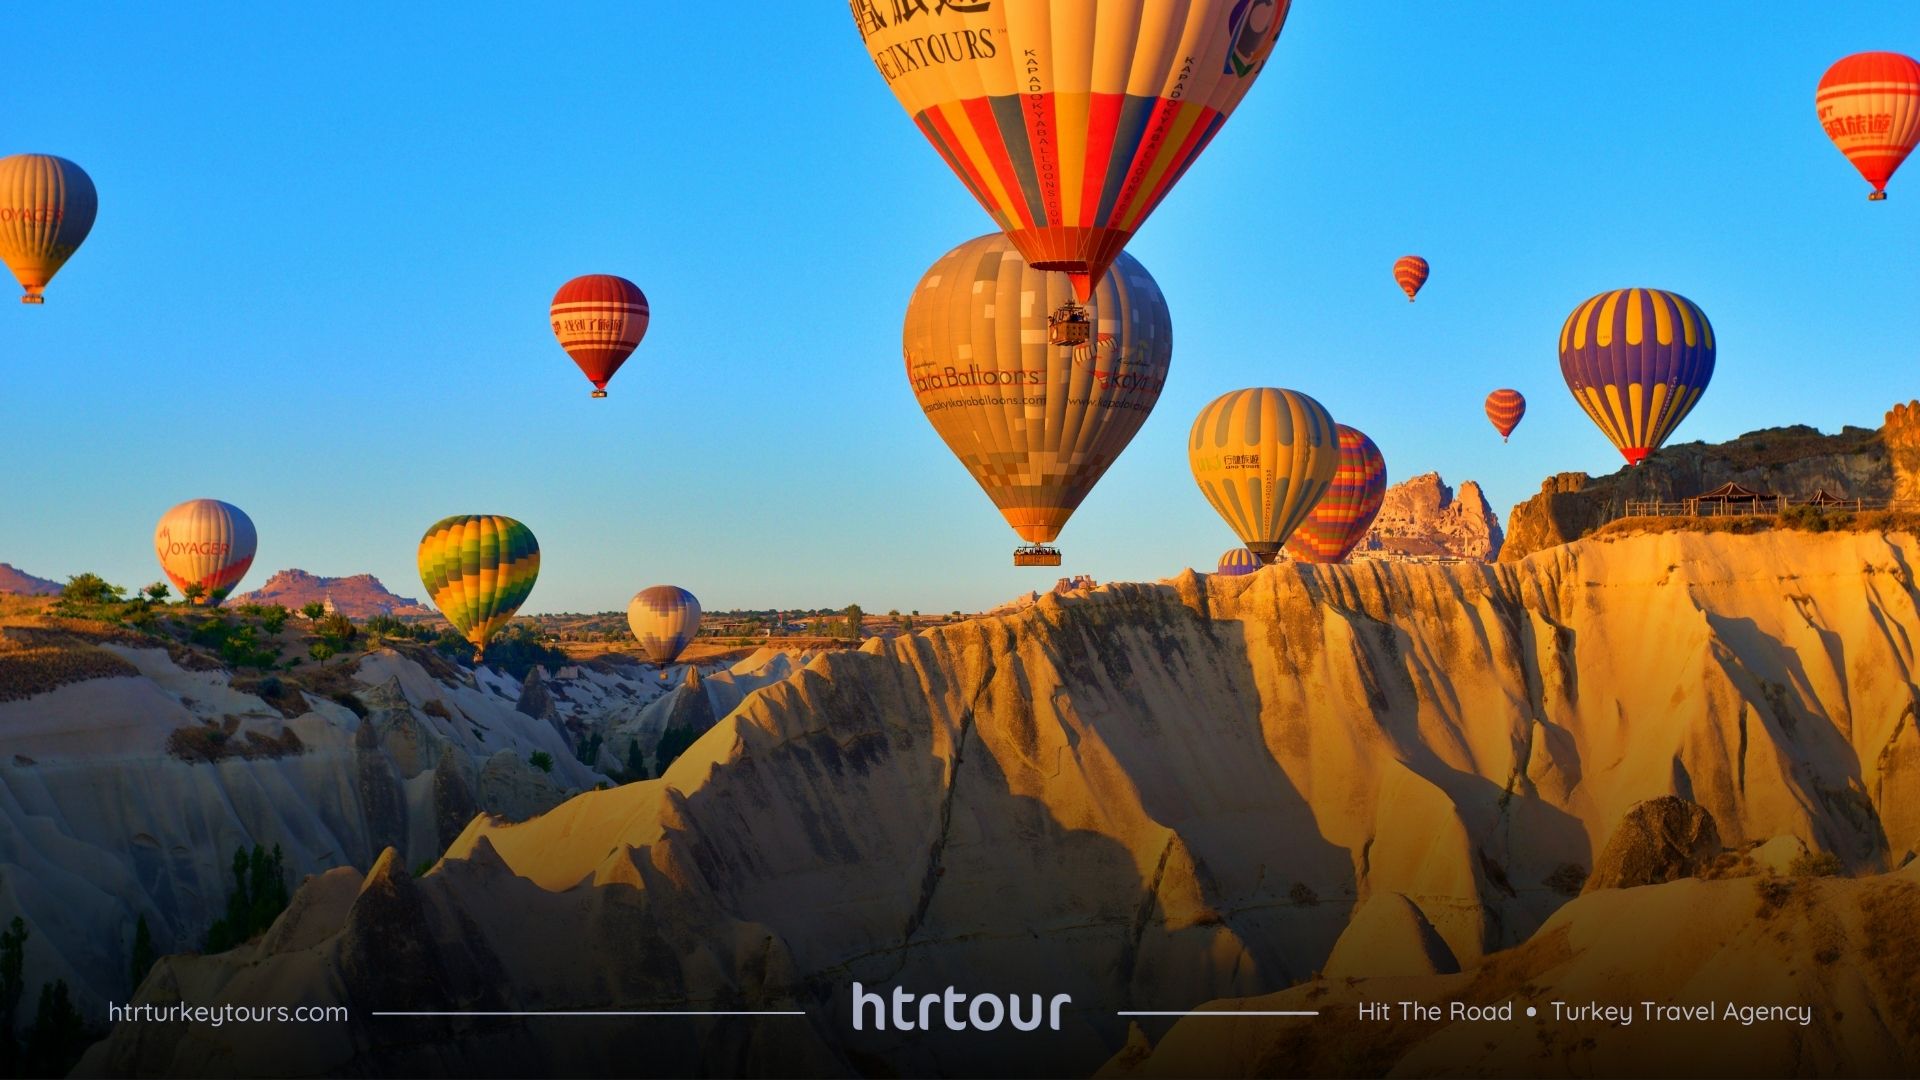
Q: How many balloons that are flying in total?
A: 14